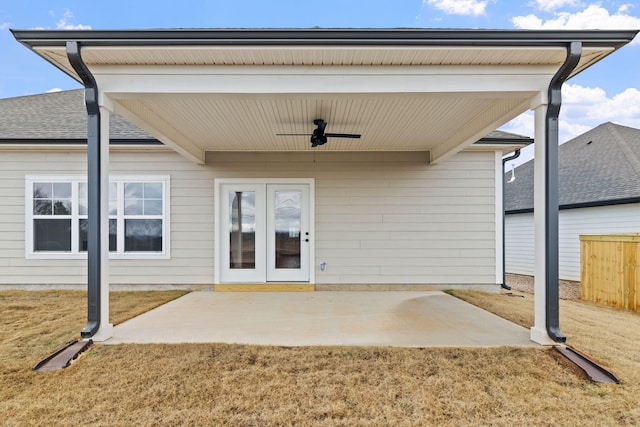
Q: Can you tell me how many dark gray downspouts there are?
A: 3